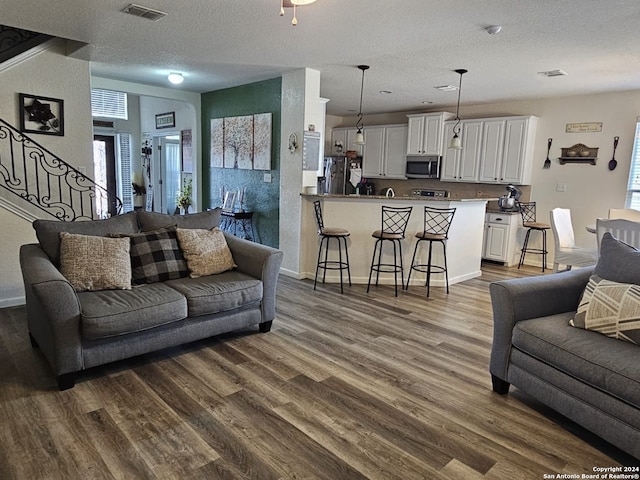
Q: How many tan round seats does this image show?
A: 4